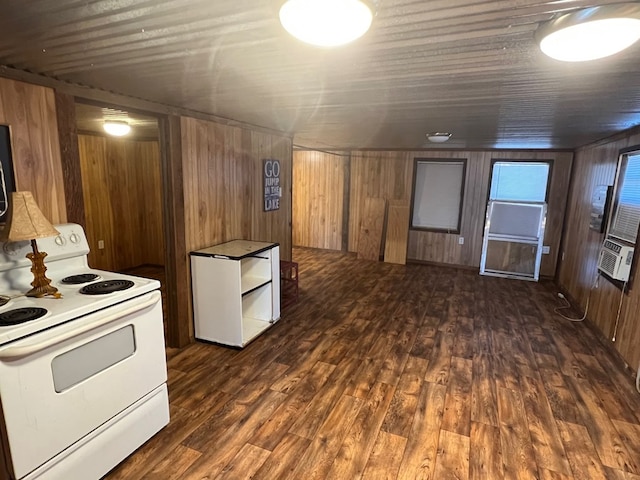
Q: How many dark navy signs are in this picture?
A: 1